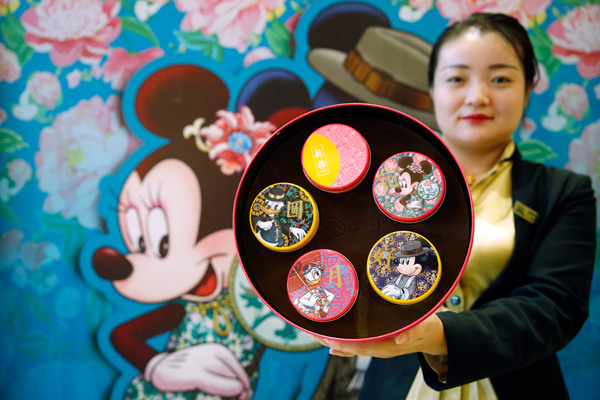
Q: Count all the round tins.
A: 5